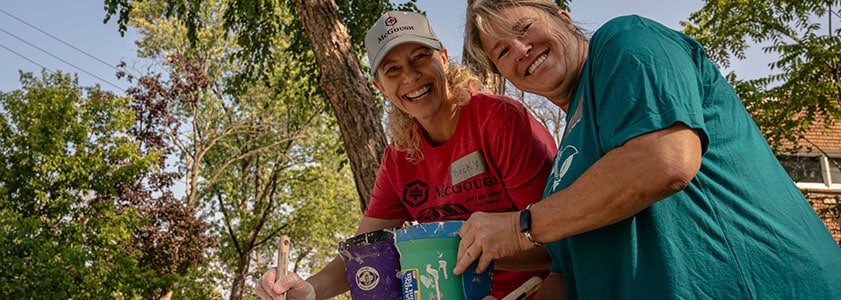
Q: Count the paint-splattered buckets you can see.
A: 2